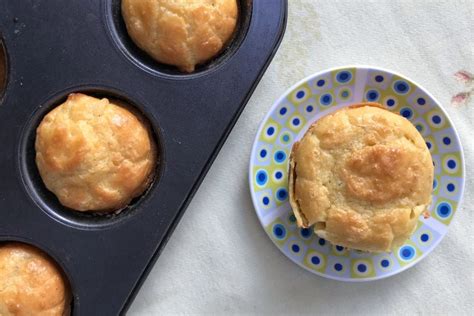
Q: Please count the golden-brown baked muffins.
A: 4